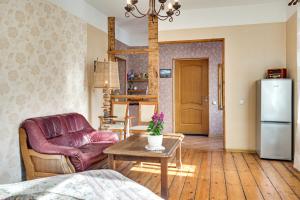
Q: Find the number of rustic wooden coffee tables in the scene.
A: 1